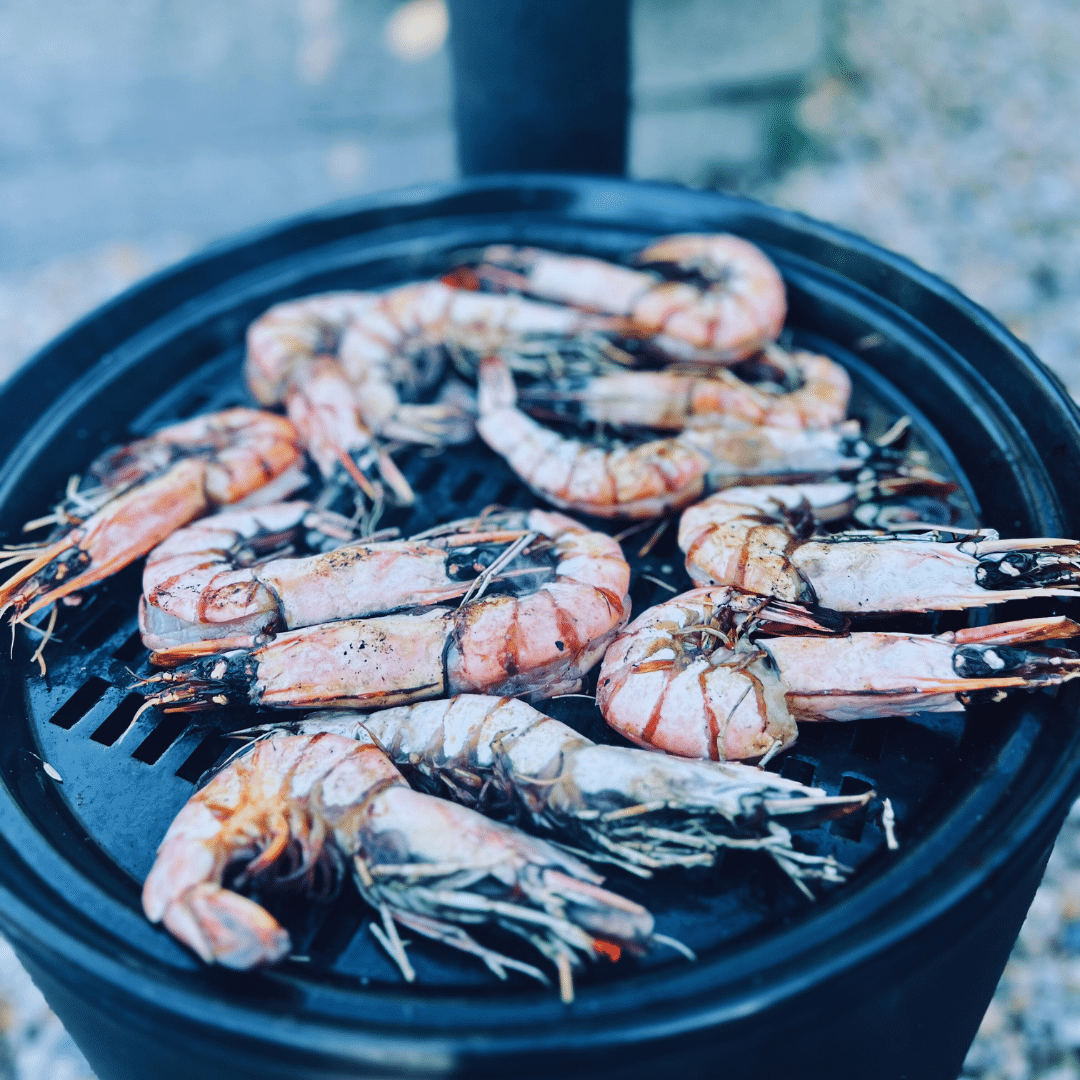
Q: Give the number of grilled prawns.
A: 12